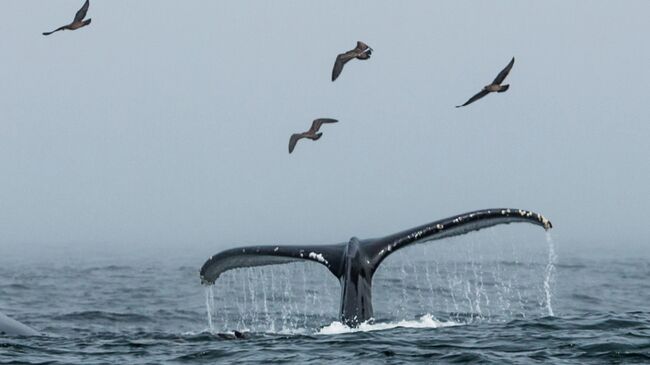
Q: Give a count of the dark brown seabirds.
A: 4